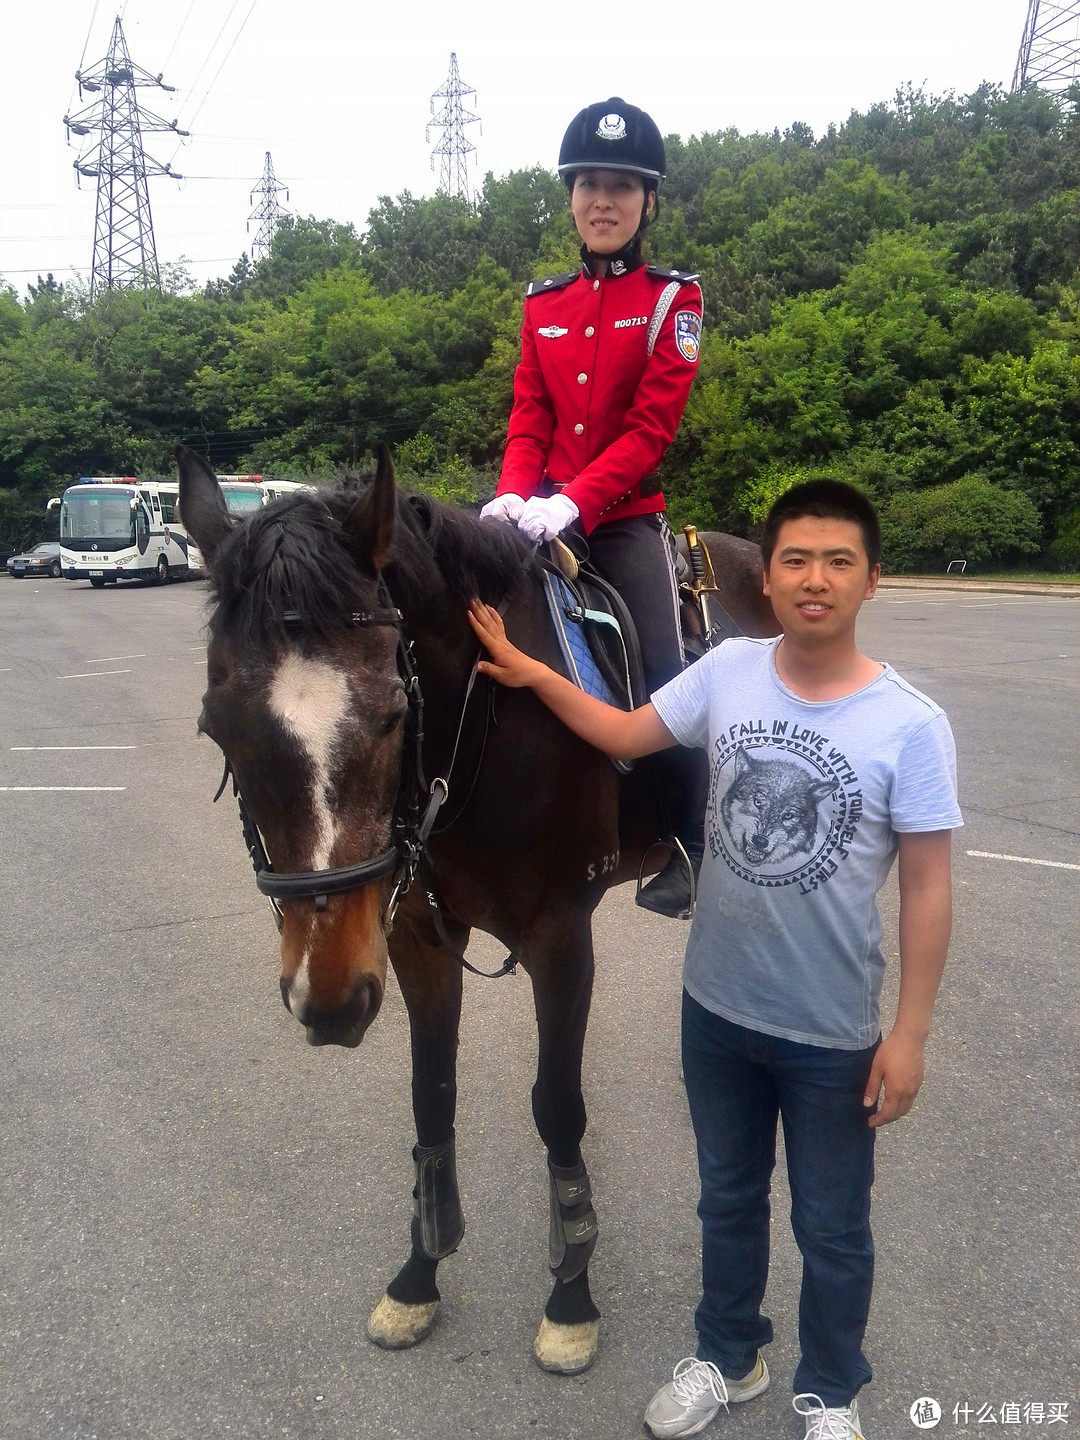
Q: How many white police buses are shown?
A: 2